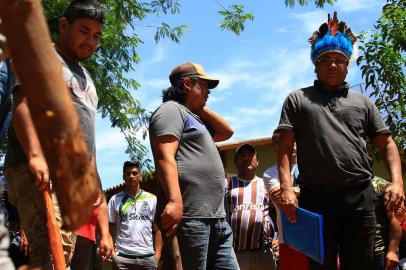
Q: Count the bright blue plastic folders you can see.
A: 1